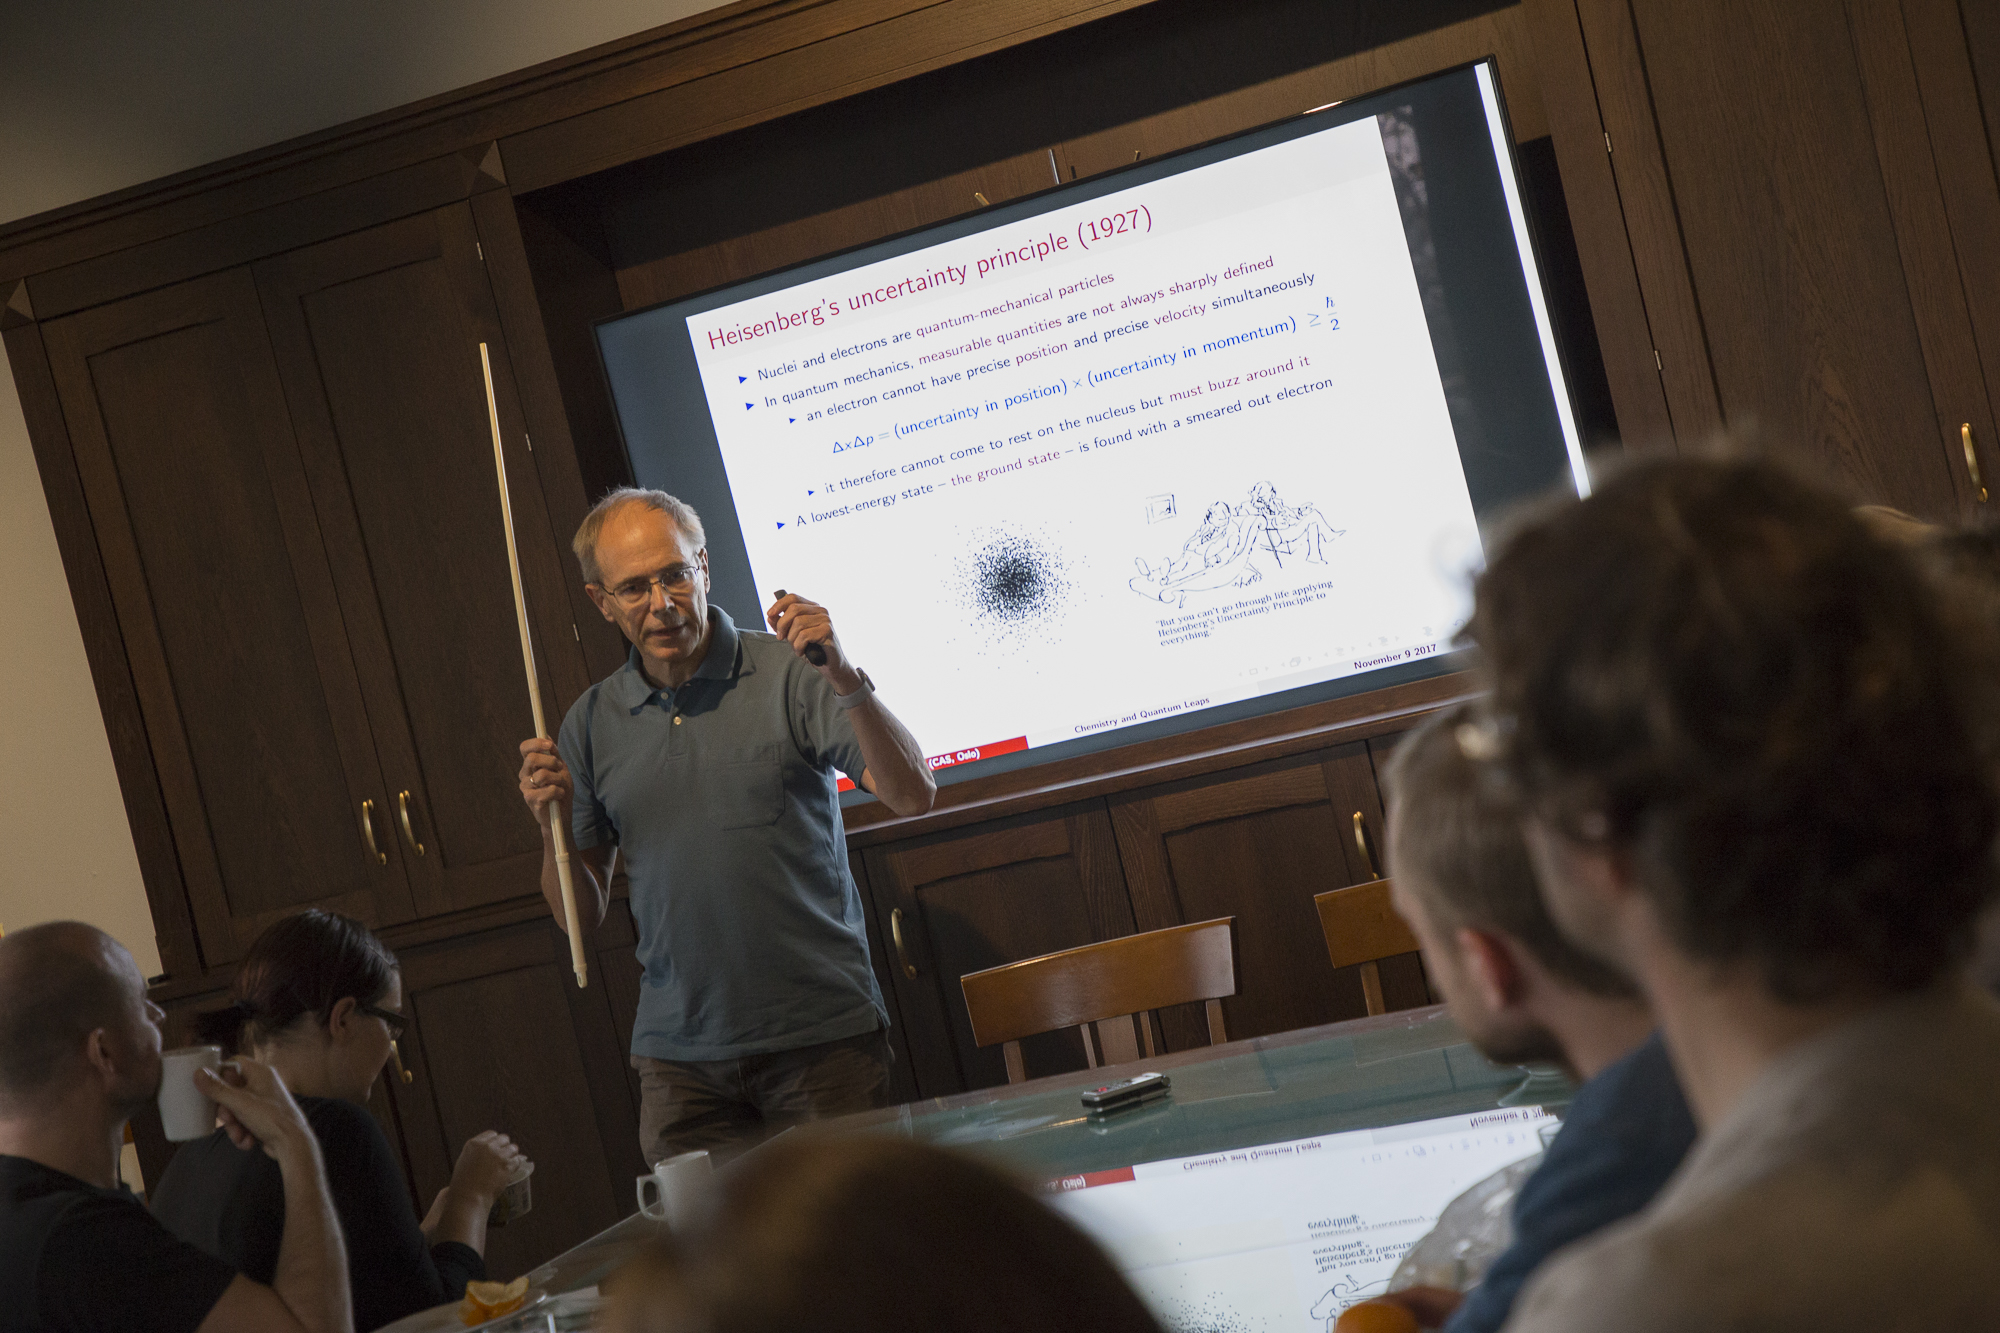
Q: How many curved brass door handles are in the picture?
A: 6